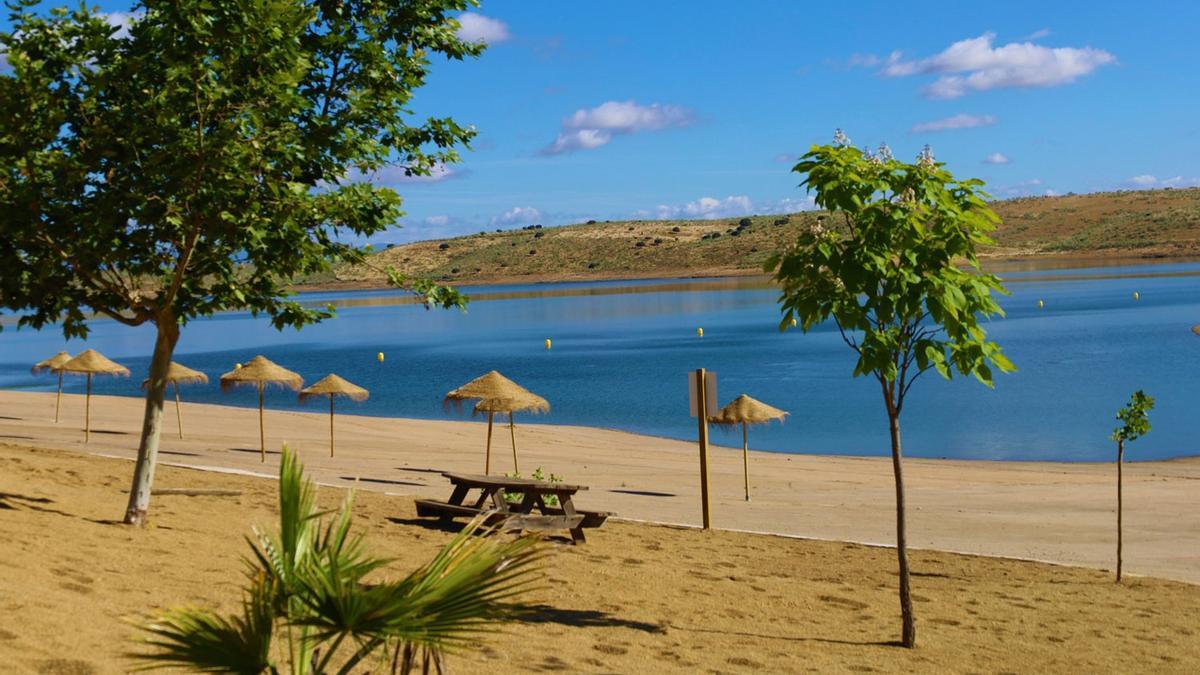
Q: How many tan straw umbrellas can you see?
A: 8